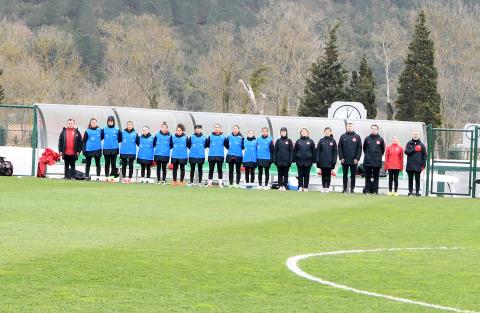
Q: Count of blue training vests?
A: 11